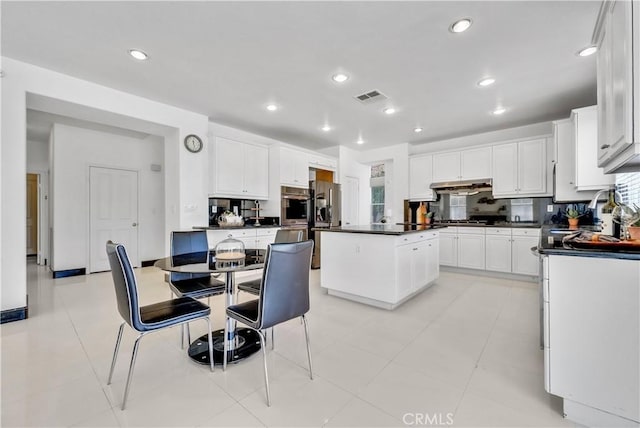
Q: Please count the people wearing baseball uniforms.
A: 0